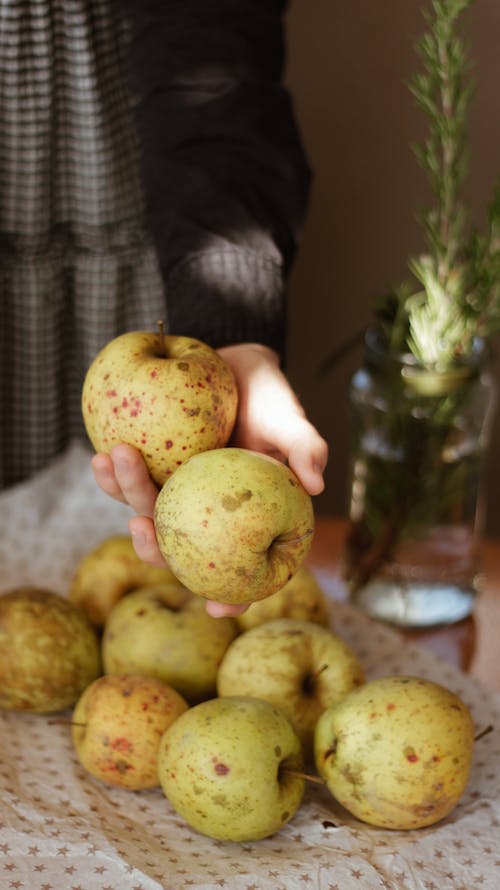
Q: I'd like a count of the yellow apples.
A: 10